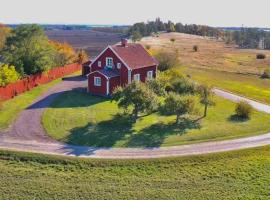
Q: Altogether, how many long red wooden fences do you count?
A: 1